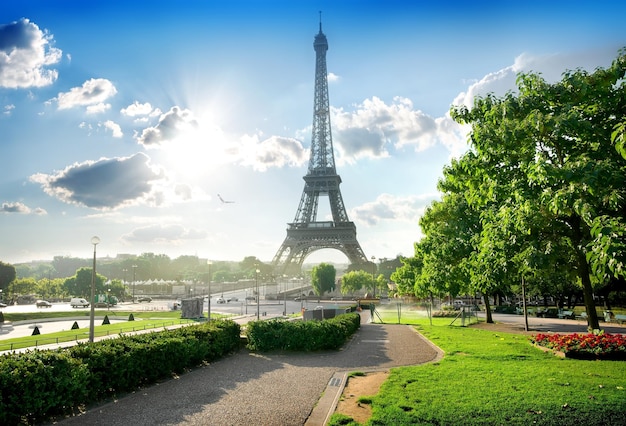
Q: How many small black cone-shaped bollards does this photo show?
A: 4